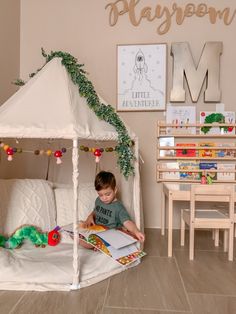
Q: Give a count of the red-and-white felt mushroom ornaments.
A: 3